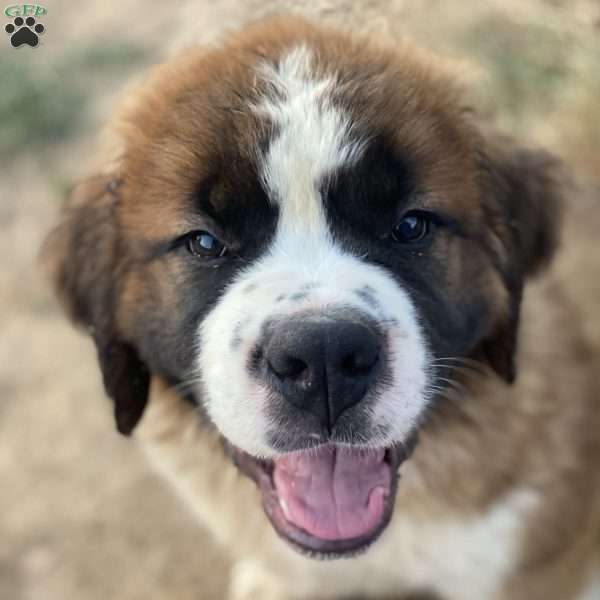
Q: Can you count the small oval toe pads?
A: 4